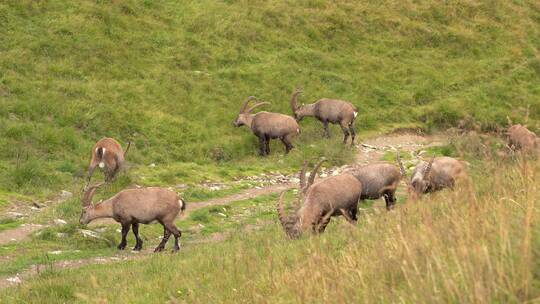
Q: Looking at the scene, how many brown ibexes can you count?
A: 8